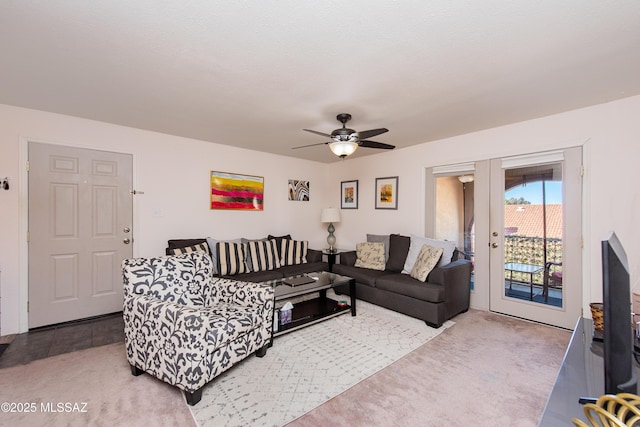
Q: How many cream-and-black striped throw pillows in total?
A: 4